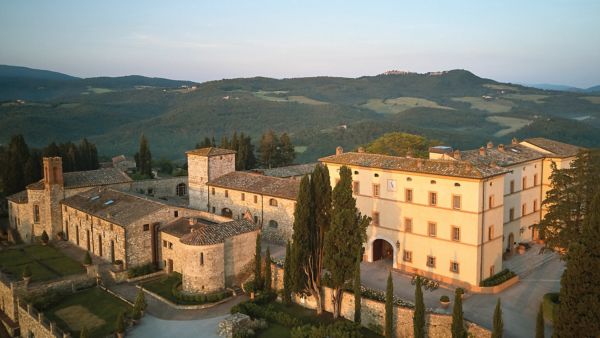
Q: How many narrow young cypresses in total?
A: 9